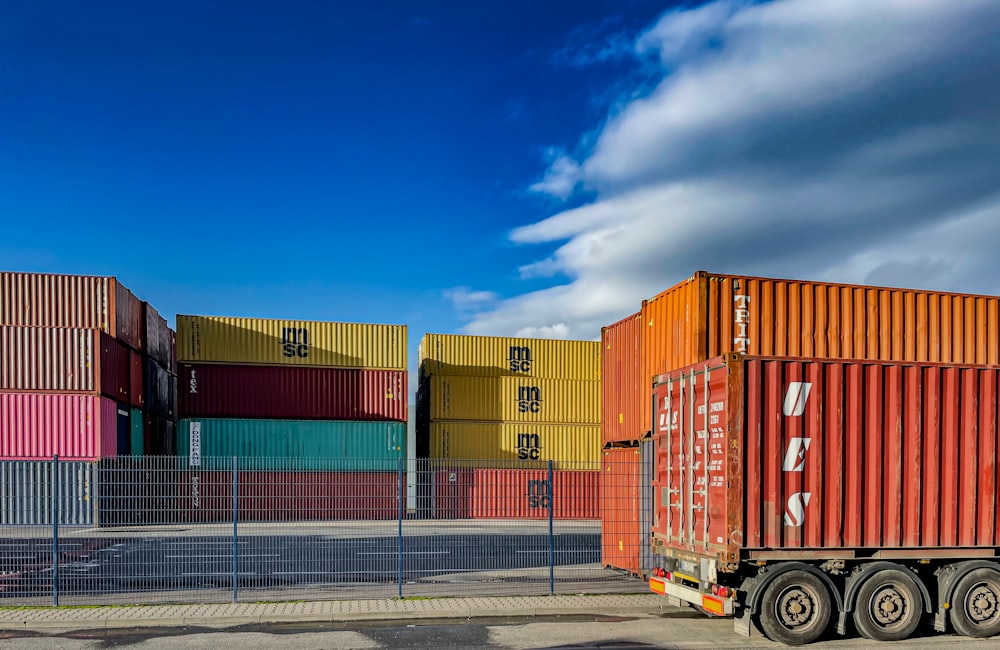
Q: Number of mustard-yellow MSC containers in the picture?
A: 4